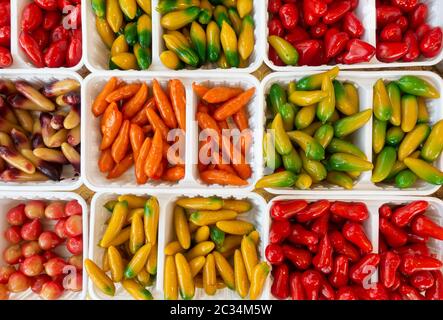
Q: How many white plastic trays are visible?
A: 9